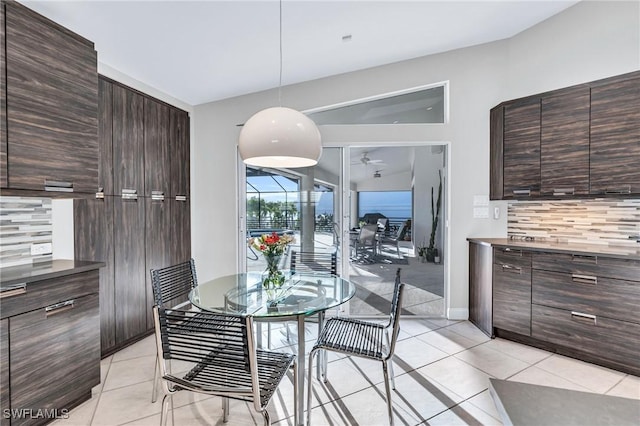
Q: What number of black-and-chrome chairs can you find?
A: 4